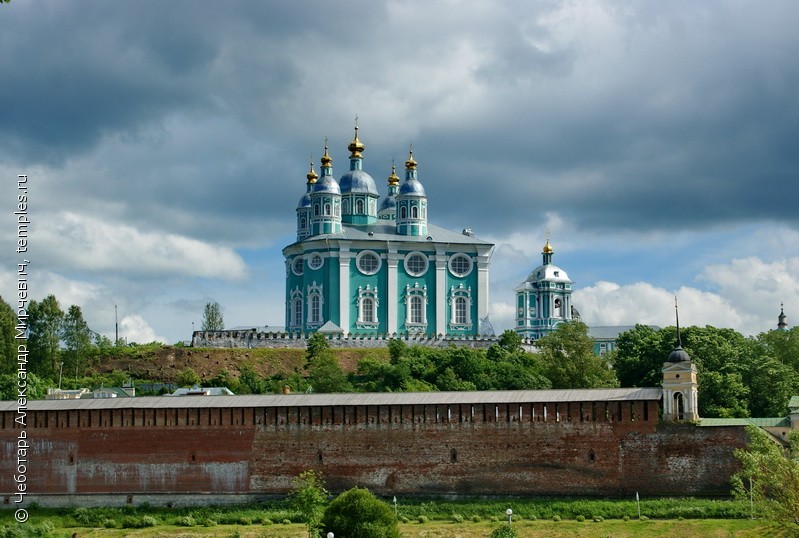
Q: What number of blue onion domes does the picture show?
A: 5